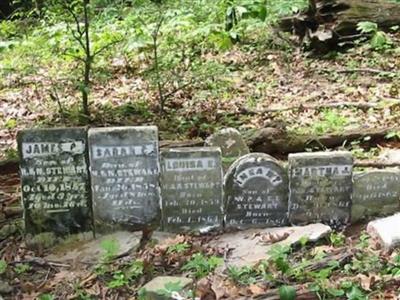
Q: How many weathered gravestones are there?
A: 7